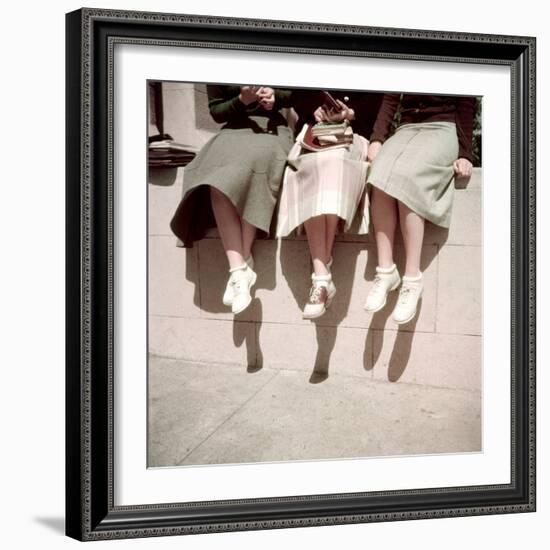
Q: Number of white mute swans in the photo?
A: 0